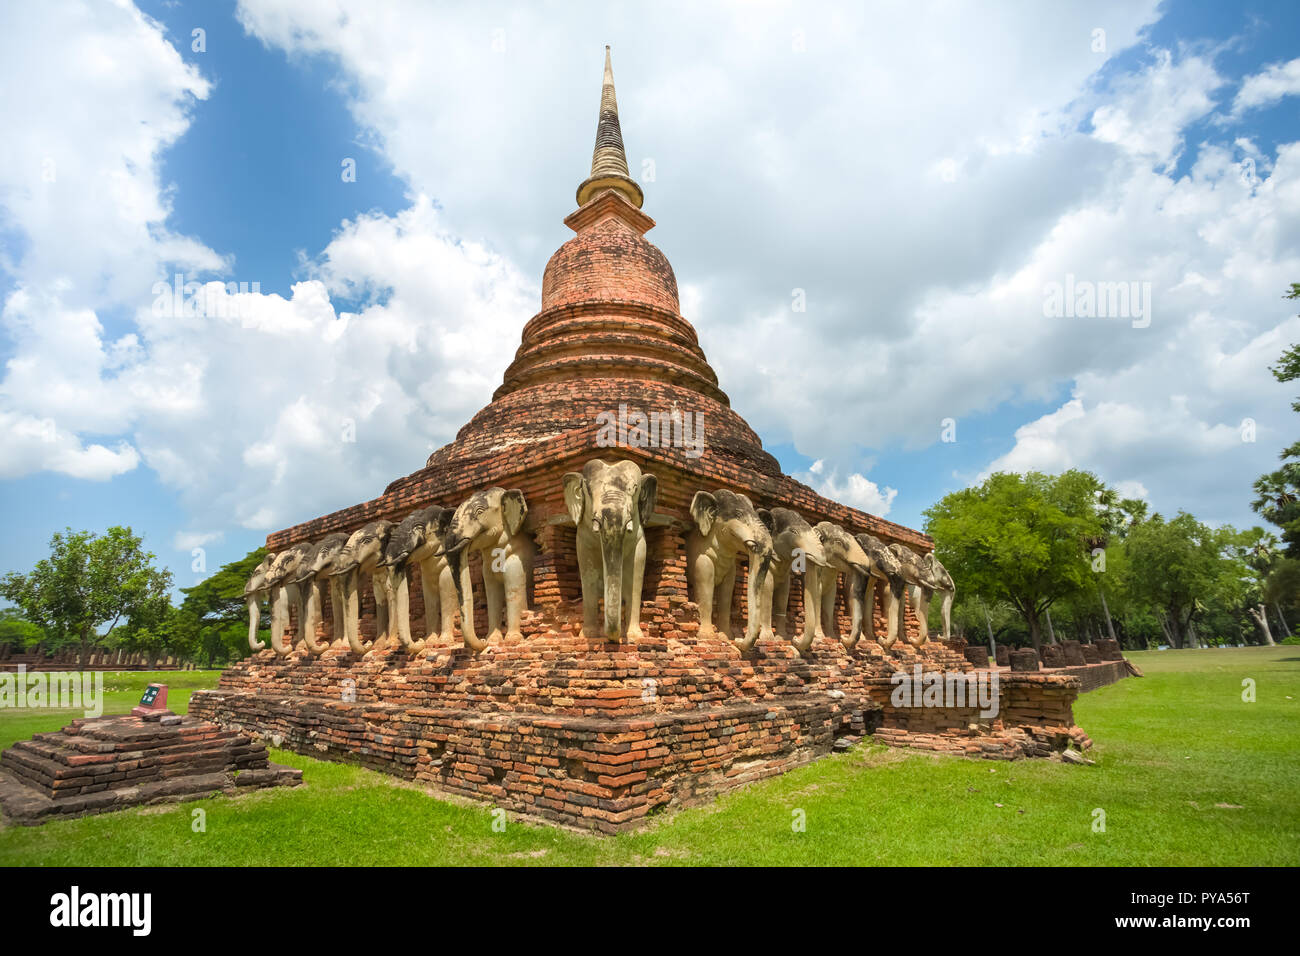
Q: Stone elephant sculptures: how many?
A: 13